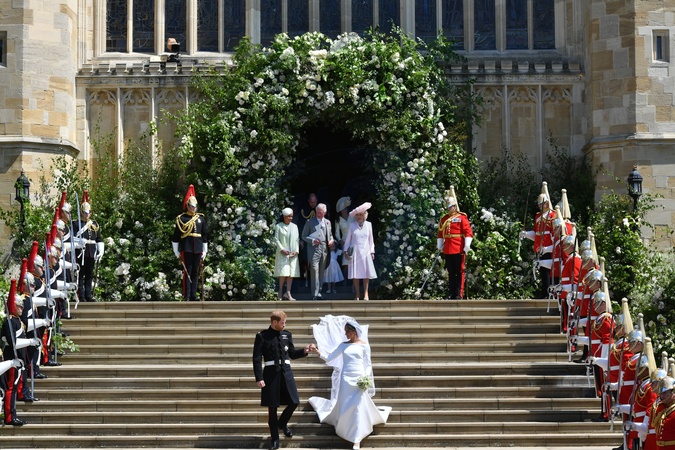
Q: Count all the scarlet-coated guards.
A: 14